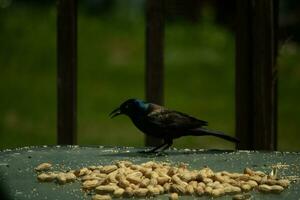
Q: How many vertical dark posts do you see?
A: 3